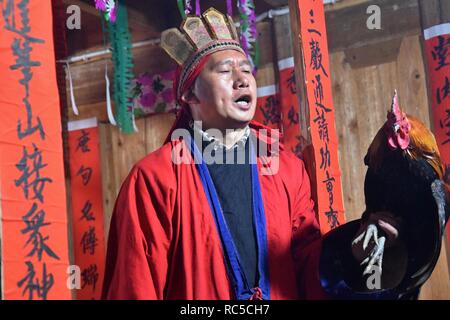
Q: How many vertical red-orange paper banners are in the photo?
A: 6